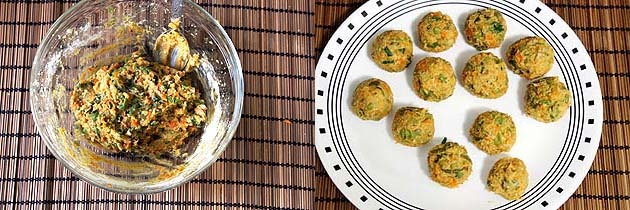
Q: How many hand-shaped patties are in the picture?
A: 12